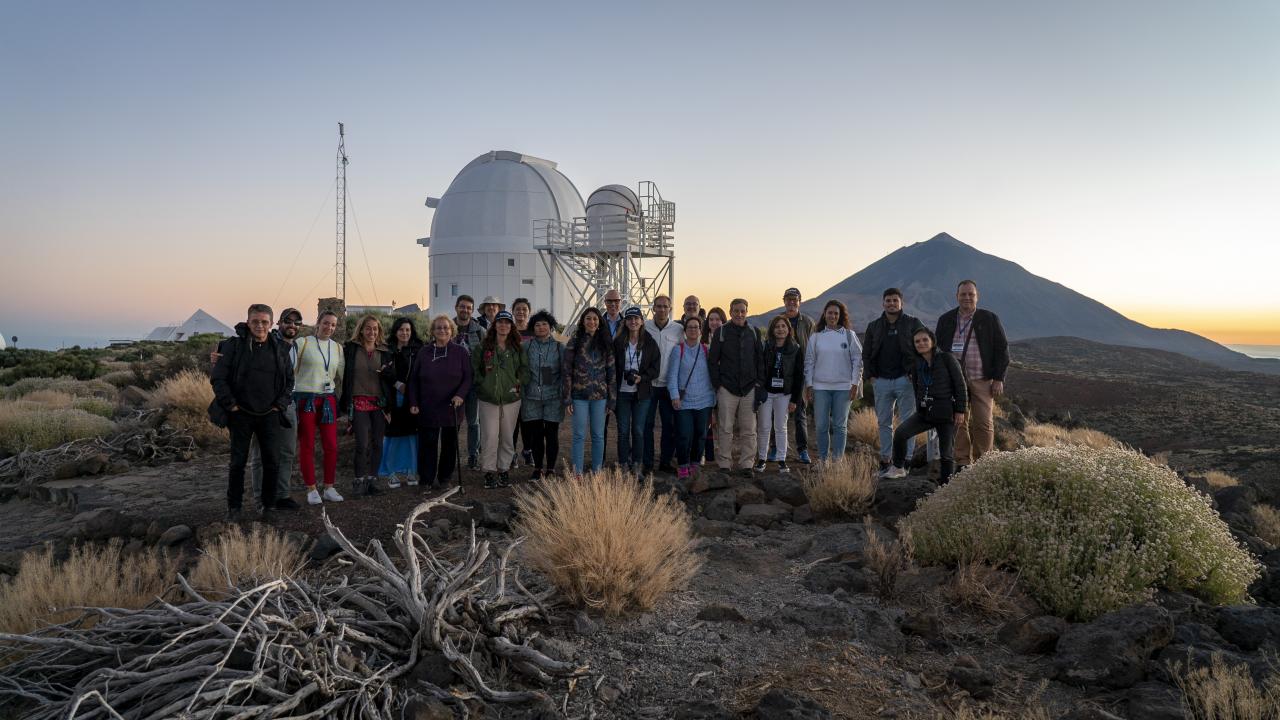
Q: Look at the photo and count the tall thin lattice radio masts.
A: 1